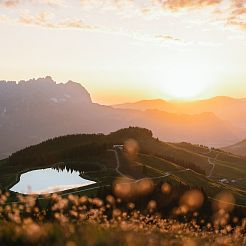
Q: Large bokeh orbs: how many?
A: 5